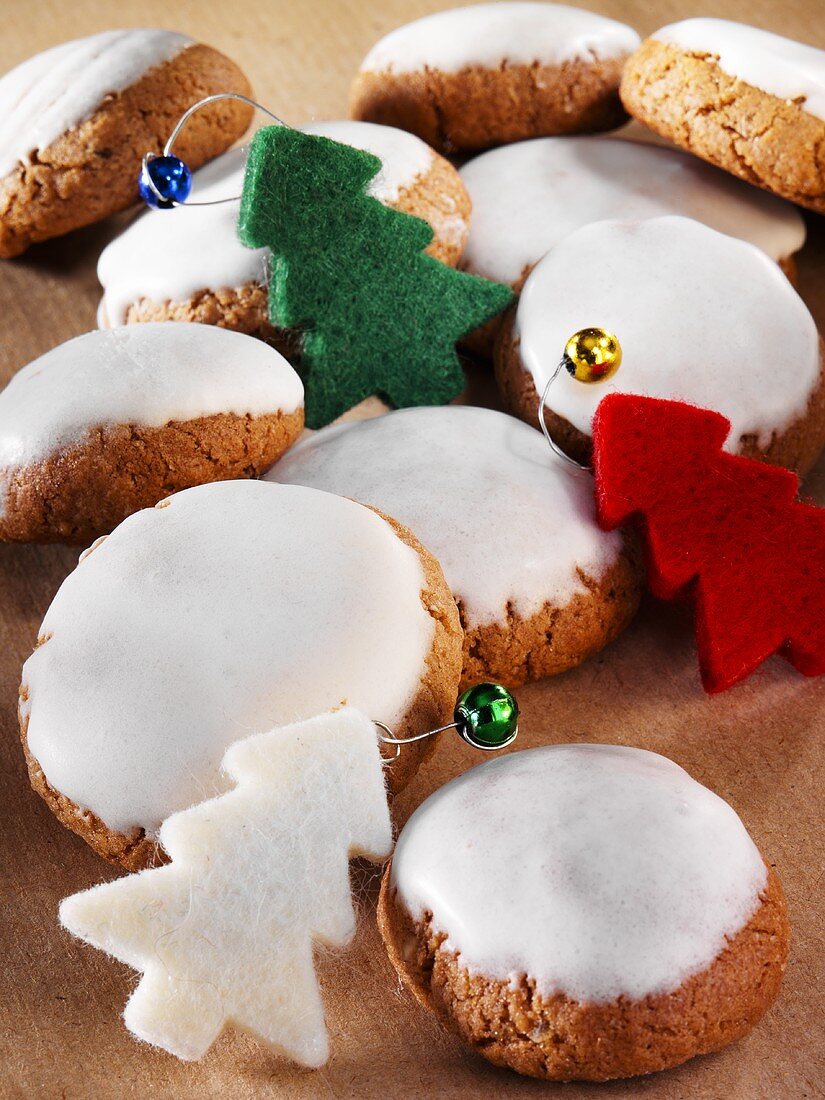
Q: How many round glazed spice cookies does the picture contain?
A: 10